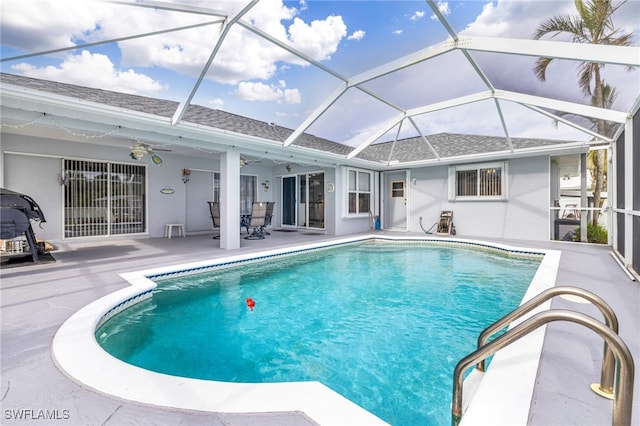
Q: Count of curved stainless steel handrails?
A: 2